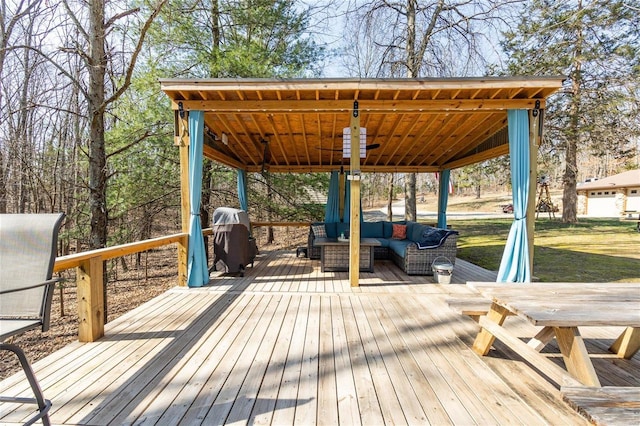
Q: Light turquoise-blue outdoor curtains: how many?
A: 6